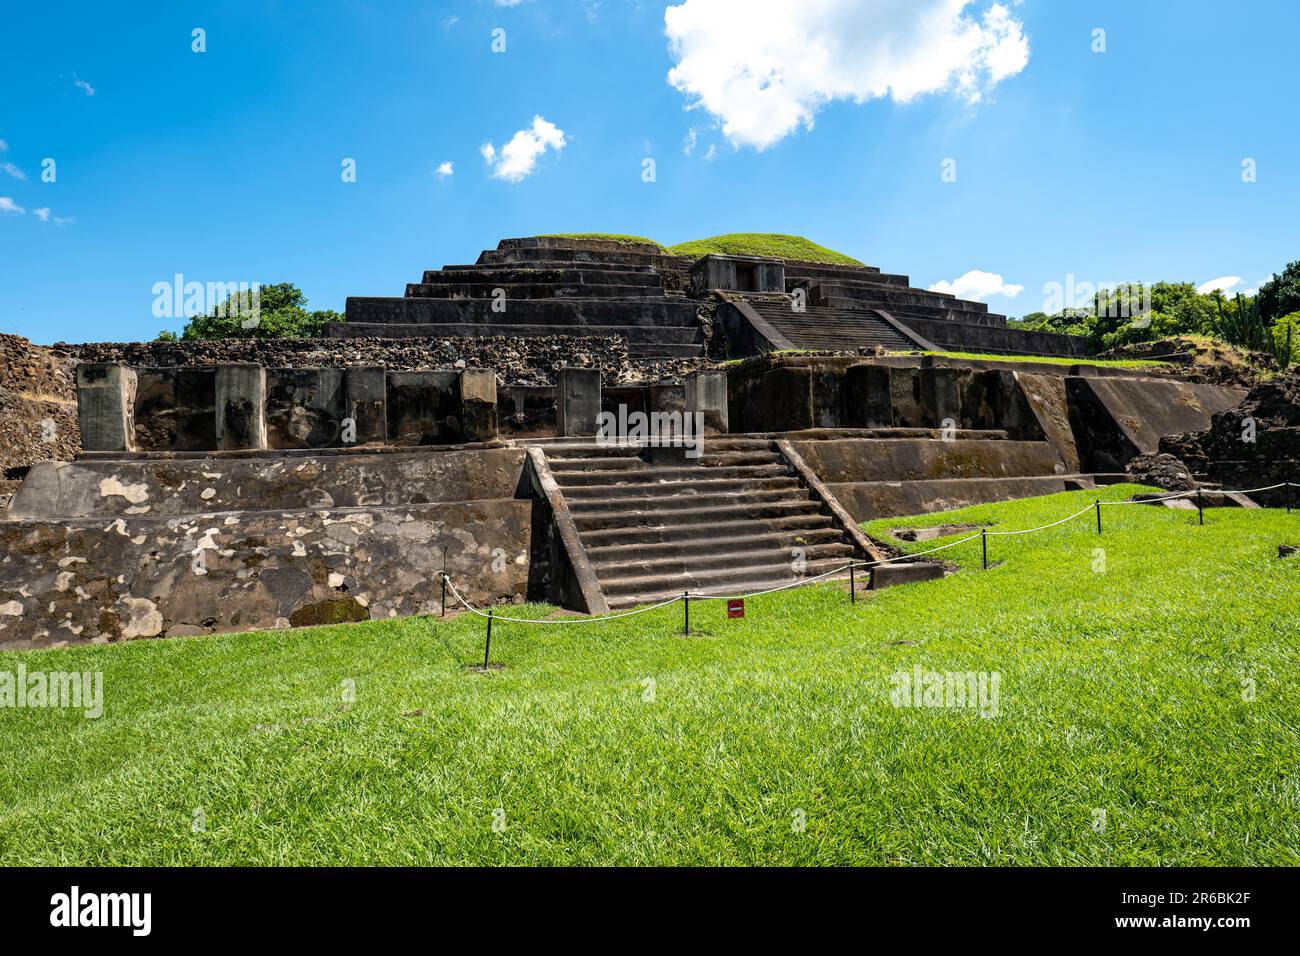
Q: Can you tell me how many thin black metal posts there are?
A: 8